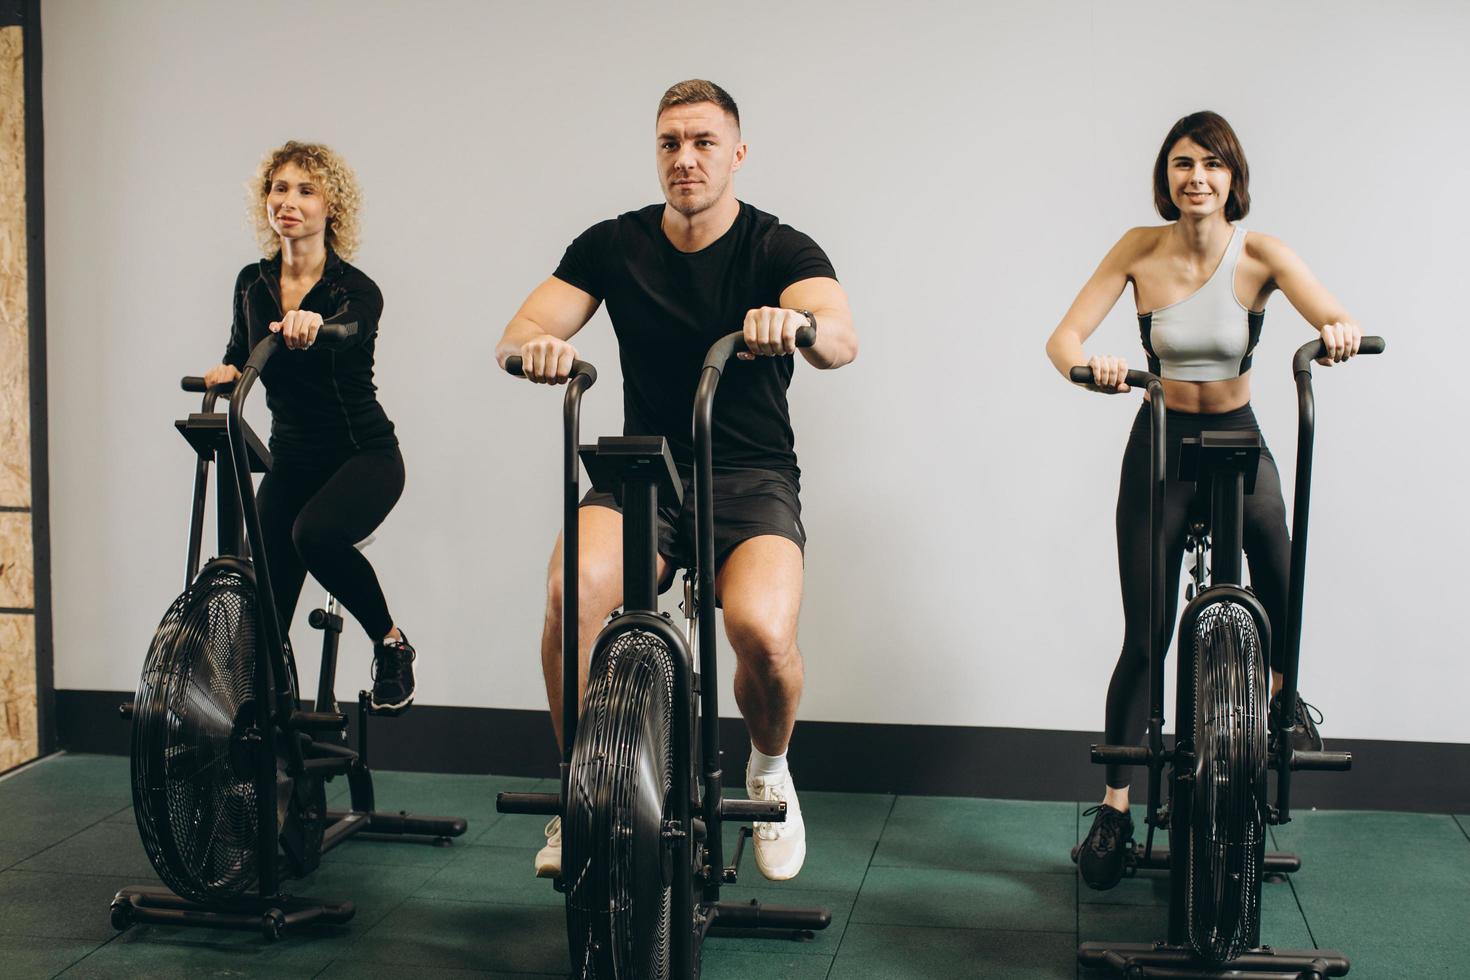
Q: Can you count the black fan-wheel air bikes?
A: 3